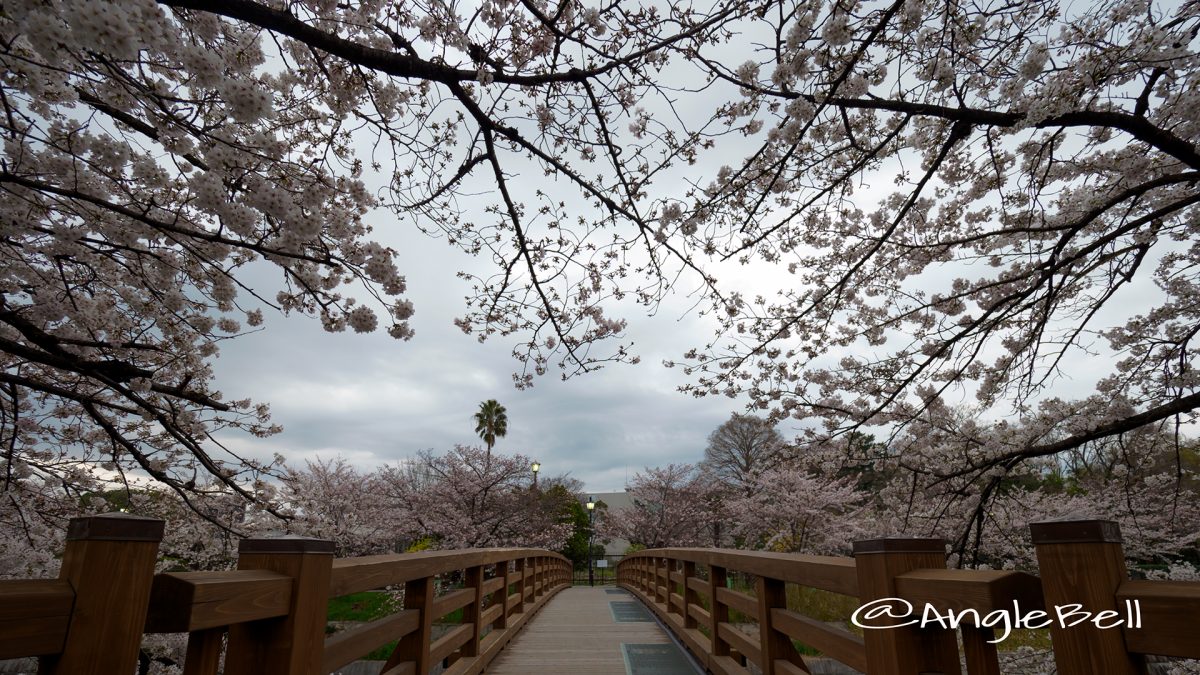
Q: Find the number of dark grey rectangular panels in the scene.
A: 3